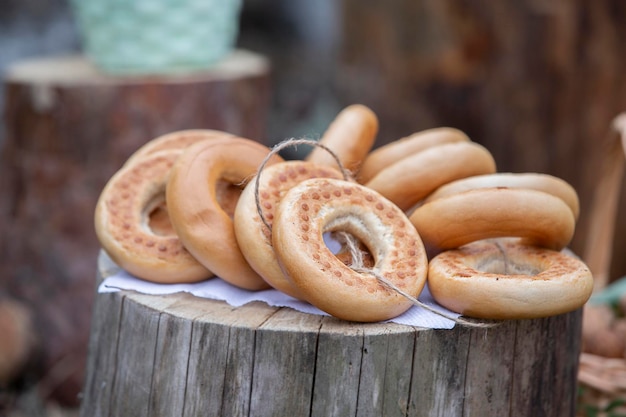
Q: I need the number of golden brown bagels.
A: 11